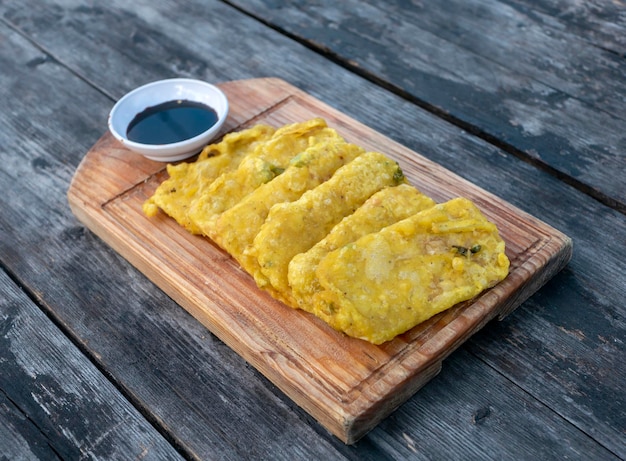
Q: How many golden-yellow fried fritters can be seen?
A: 6